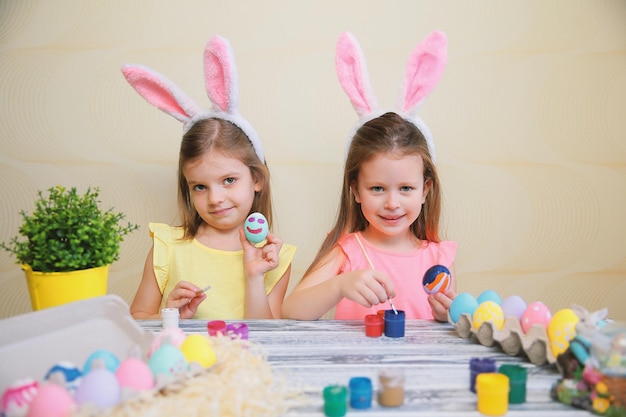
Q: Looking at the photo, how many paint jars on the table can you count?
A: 12